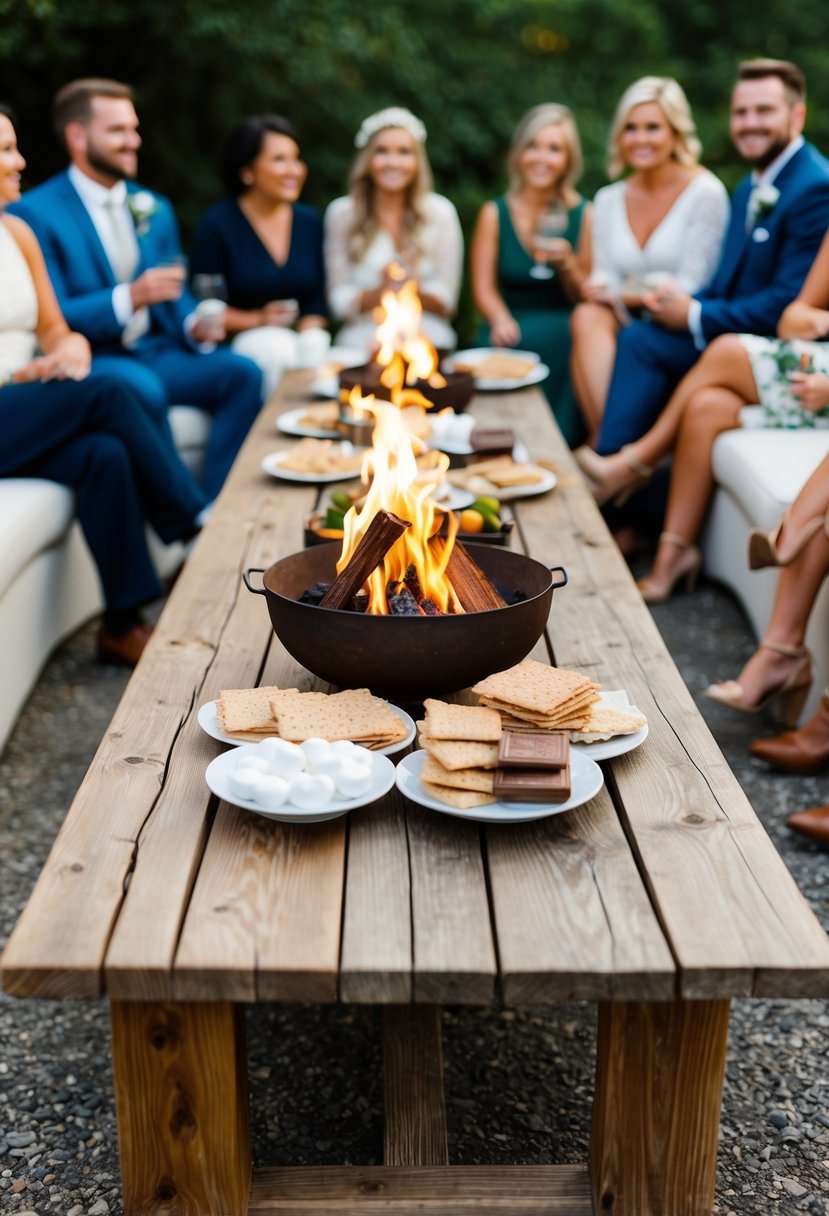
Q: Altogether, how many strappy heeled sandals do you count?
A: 4